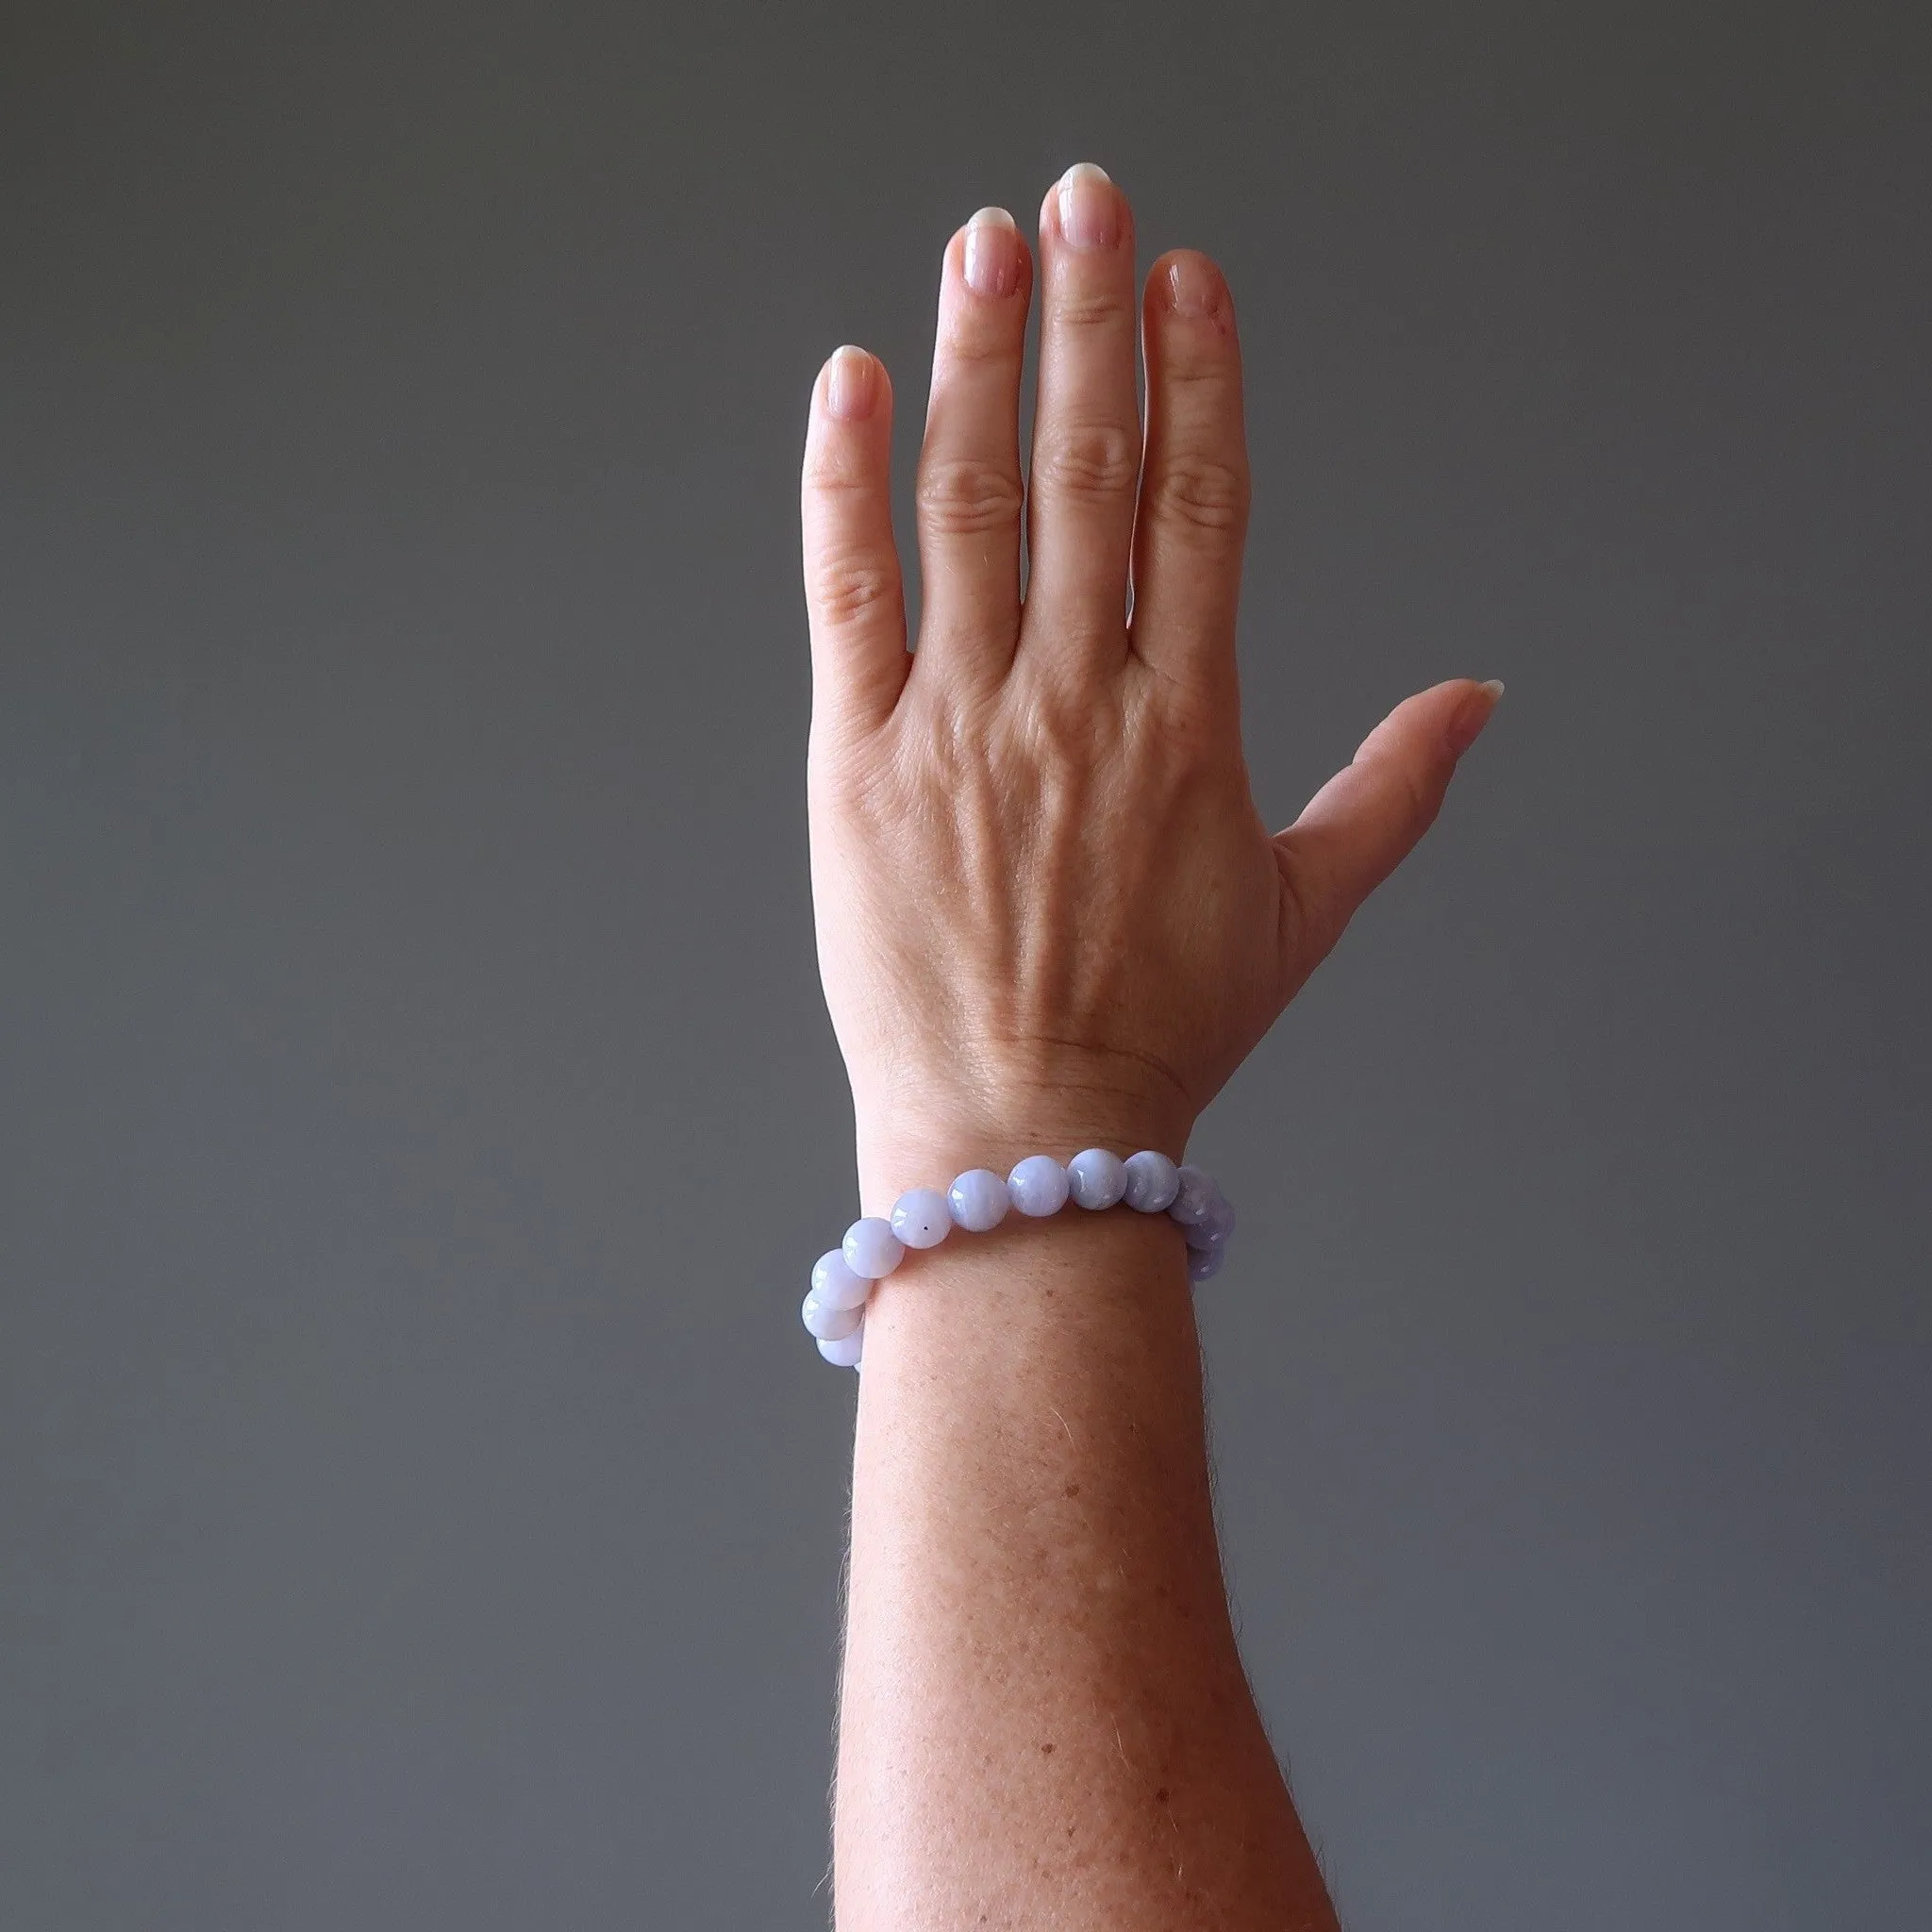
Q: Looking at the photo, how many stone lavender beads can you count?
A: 13